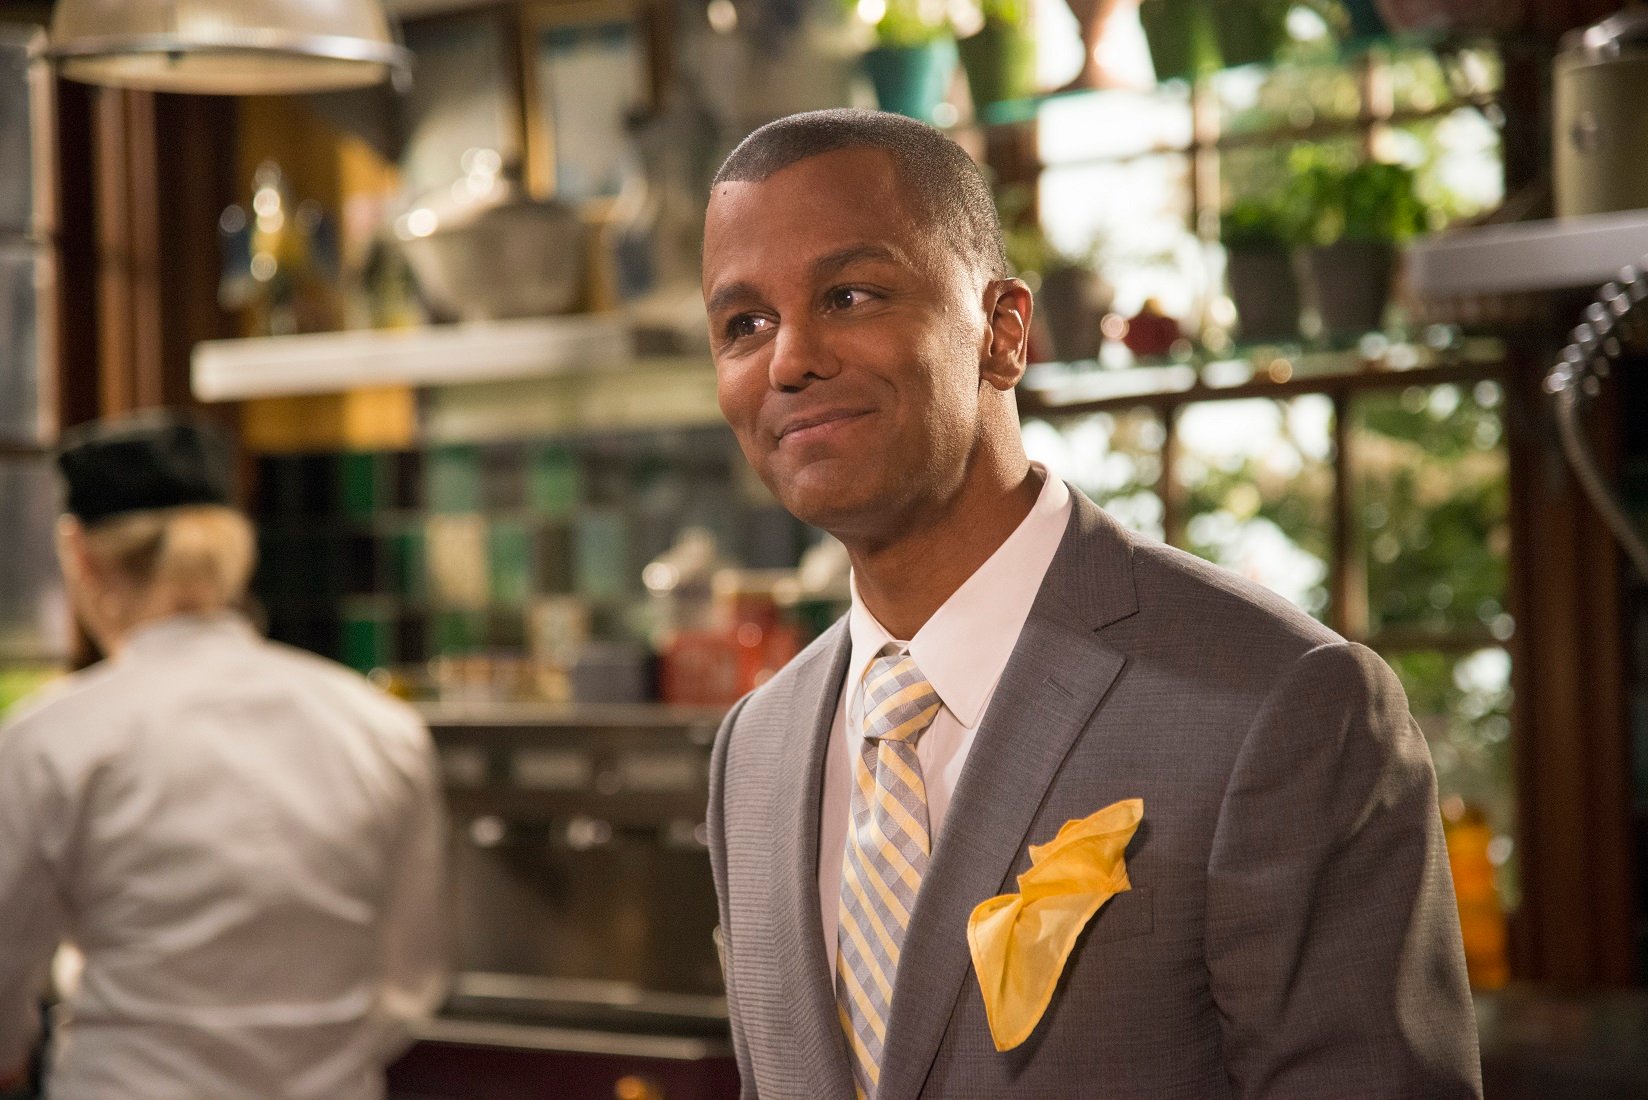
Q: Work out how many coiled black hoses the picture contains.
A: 1